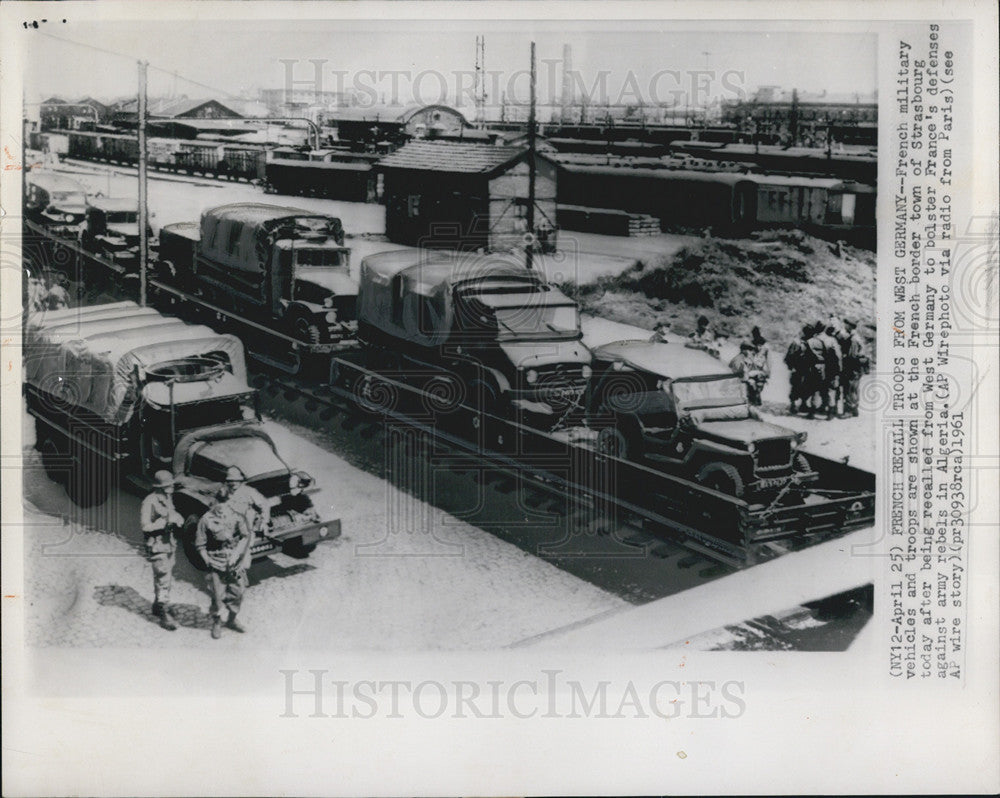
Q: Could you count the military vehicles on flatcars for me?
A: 5